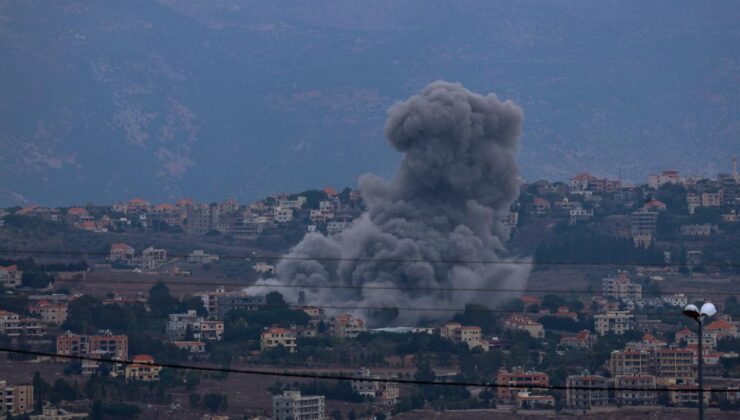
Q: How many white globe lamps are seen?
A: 2